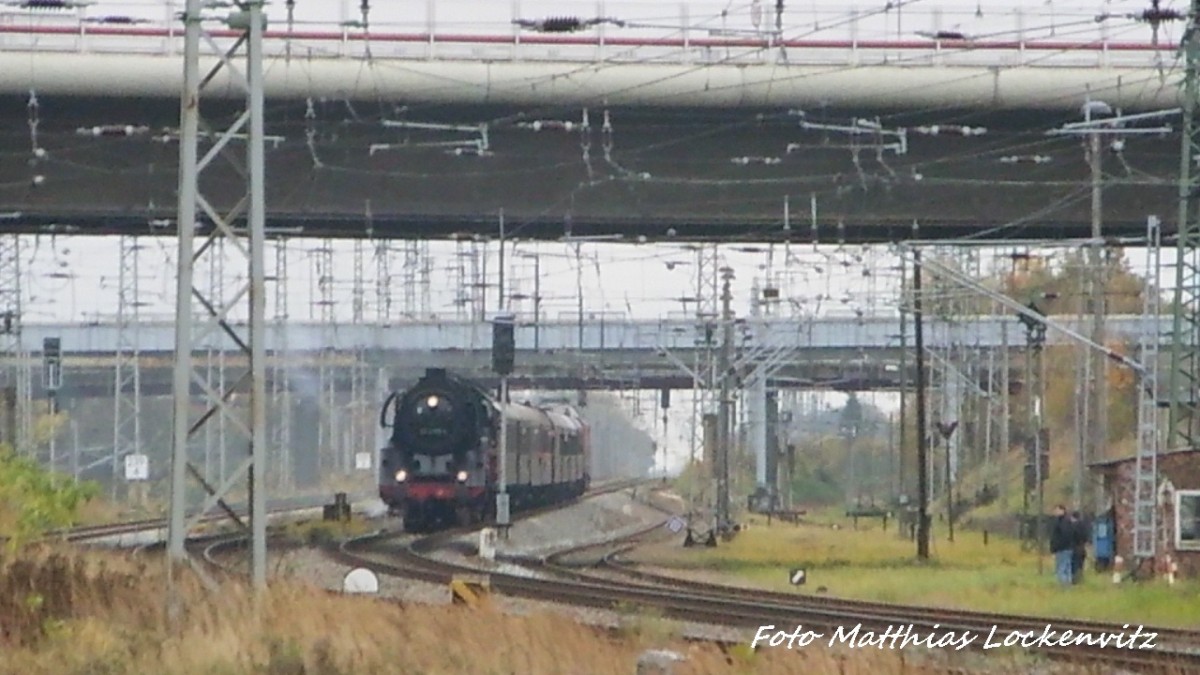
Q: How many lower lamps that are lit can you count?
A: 2